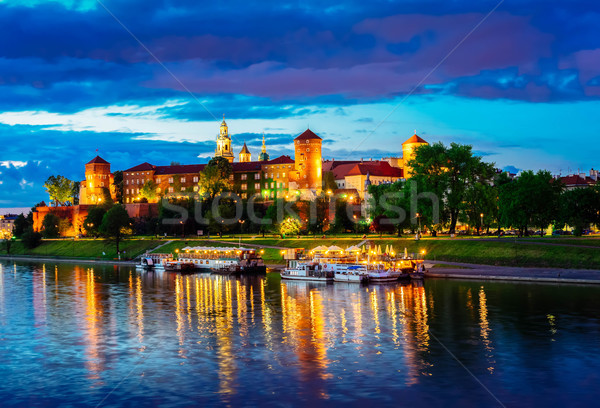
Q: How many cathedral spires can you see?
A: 3